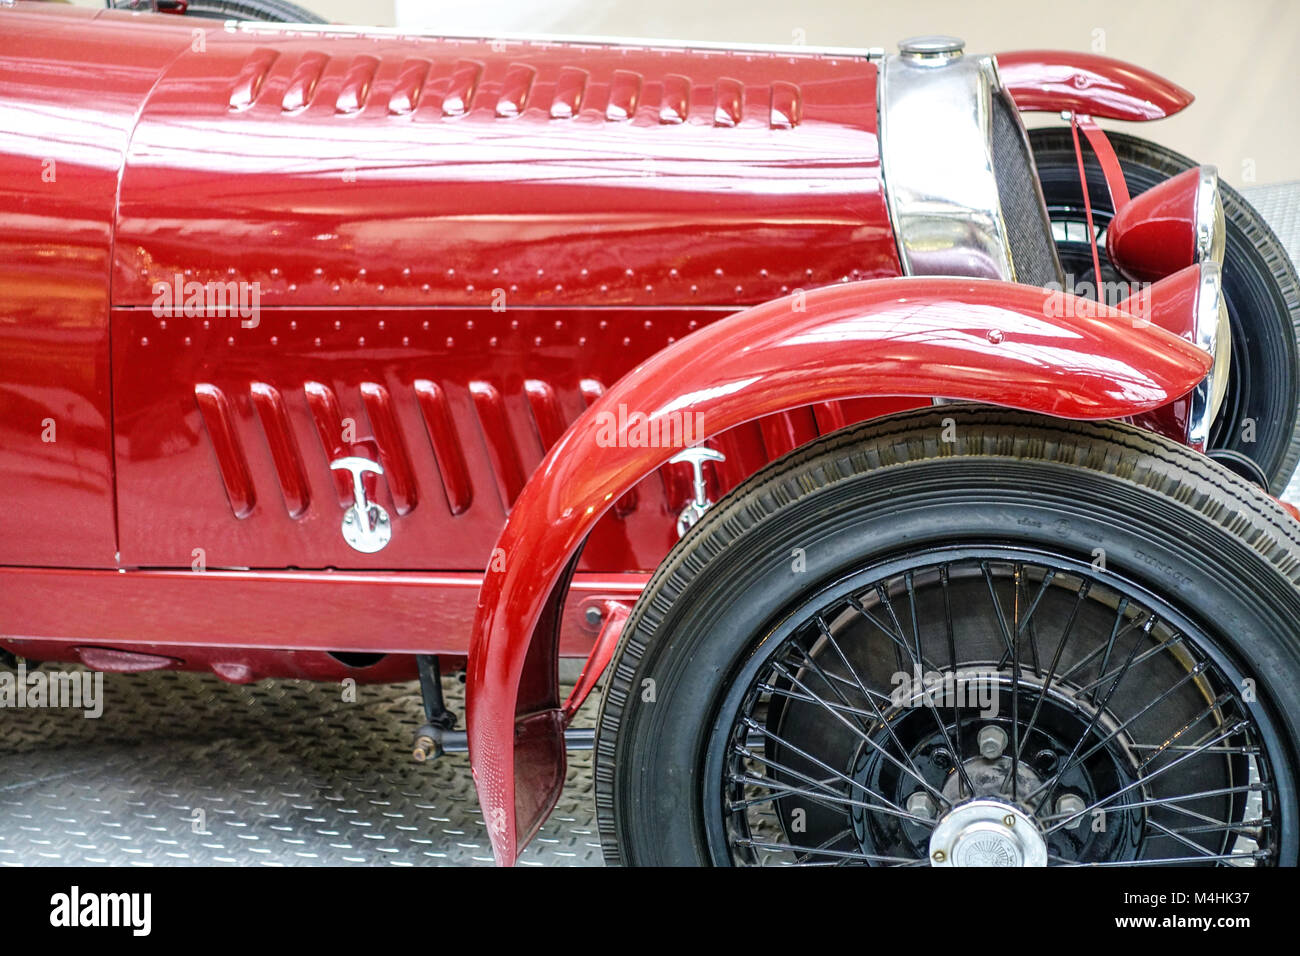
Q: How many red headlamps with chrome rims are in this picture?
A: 2